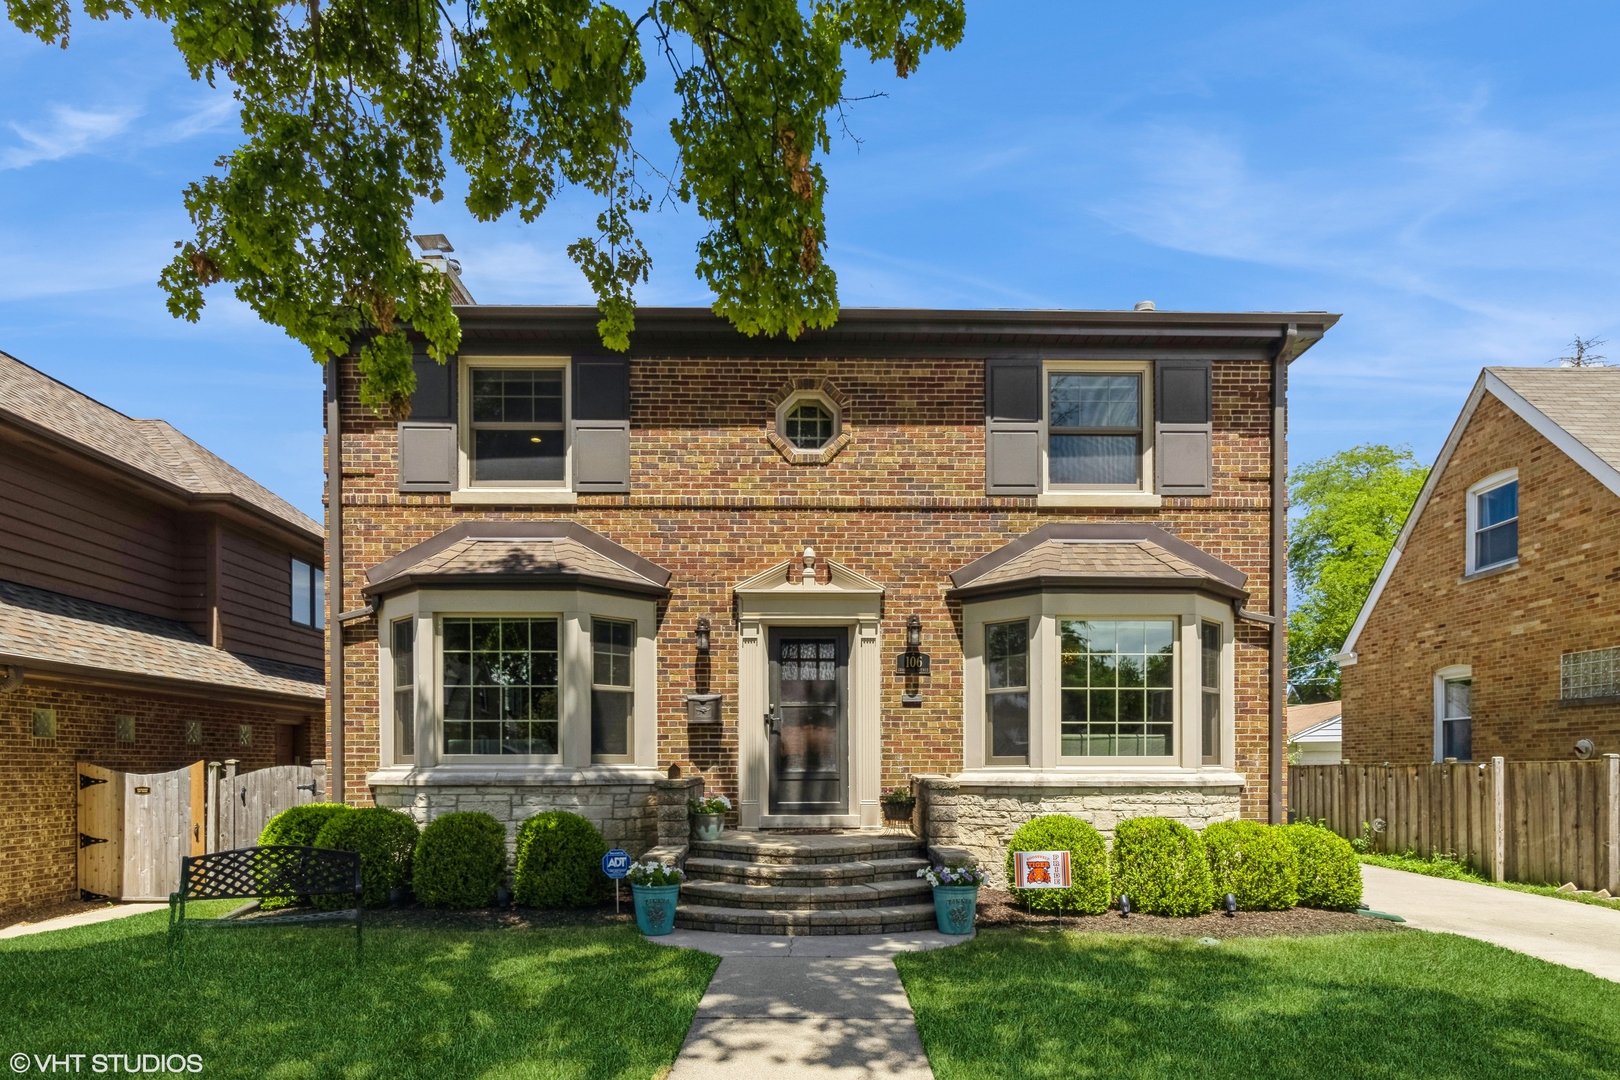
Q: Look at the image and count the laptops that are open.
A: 0